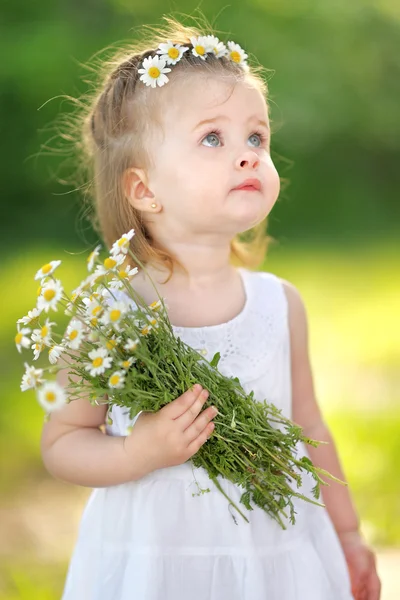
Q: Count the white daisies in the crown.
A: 5